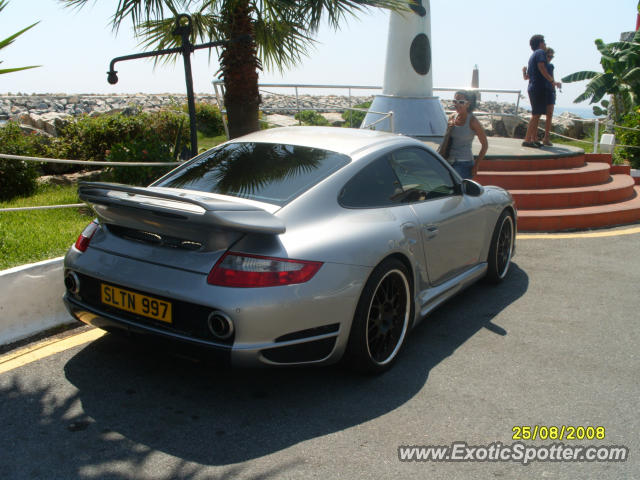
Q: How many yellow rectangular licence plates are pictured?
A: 1